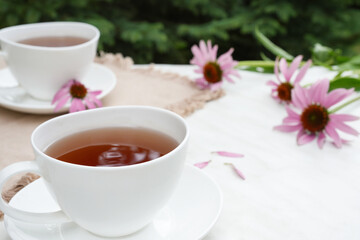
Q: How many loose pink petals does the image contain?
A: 3